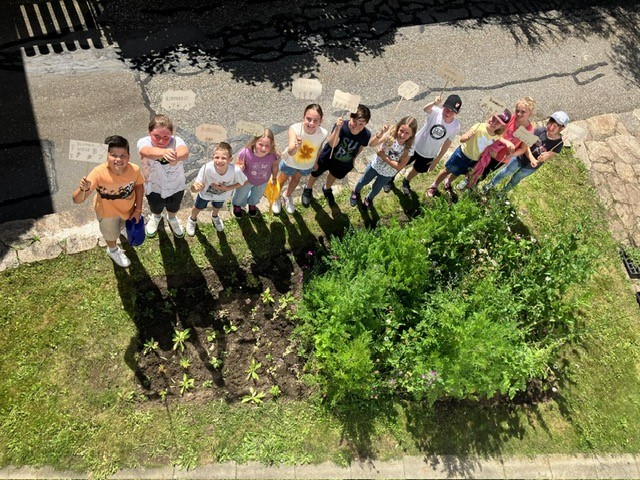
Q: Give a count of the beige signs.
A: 11